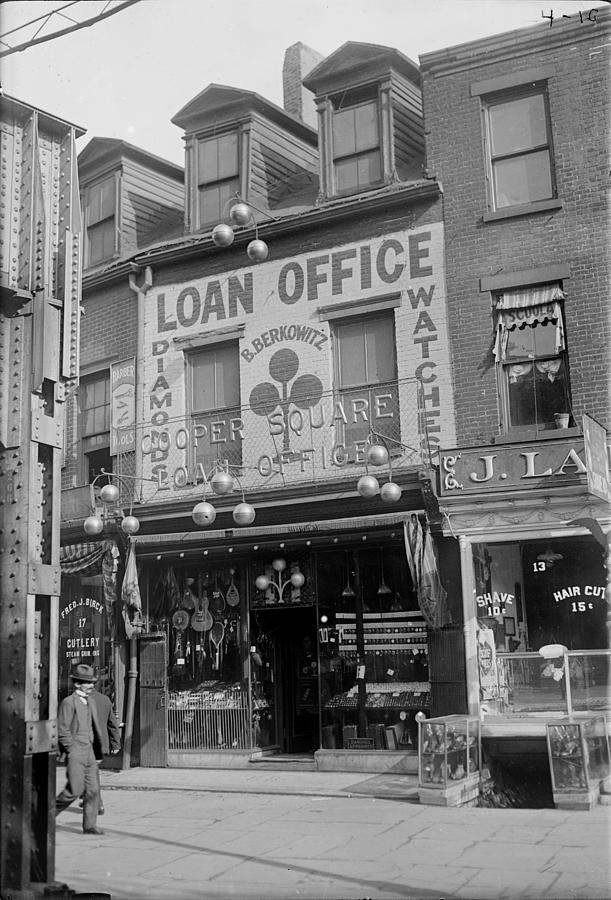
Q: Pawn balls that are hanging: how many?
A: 12